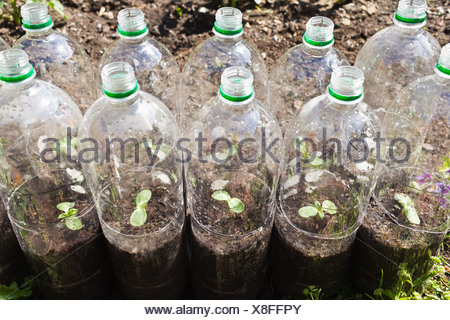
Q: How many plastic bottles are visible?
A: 10